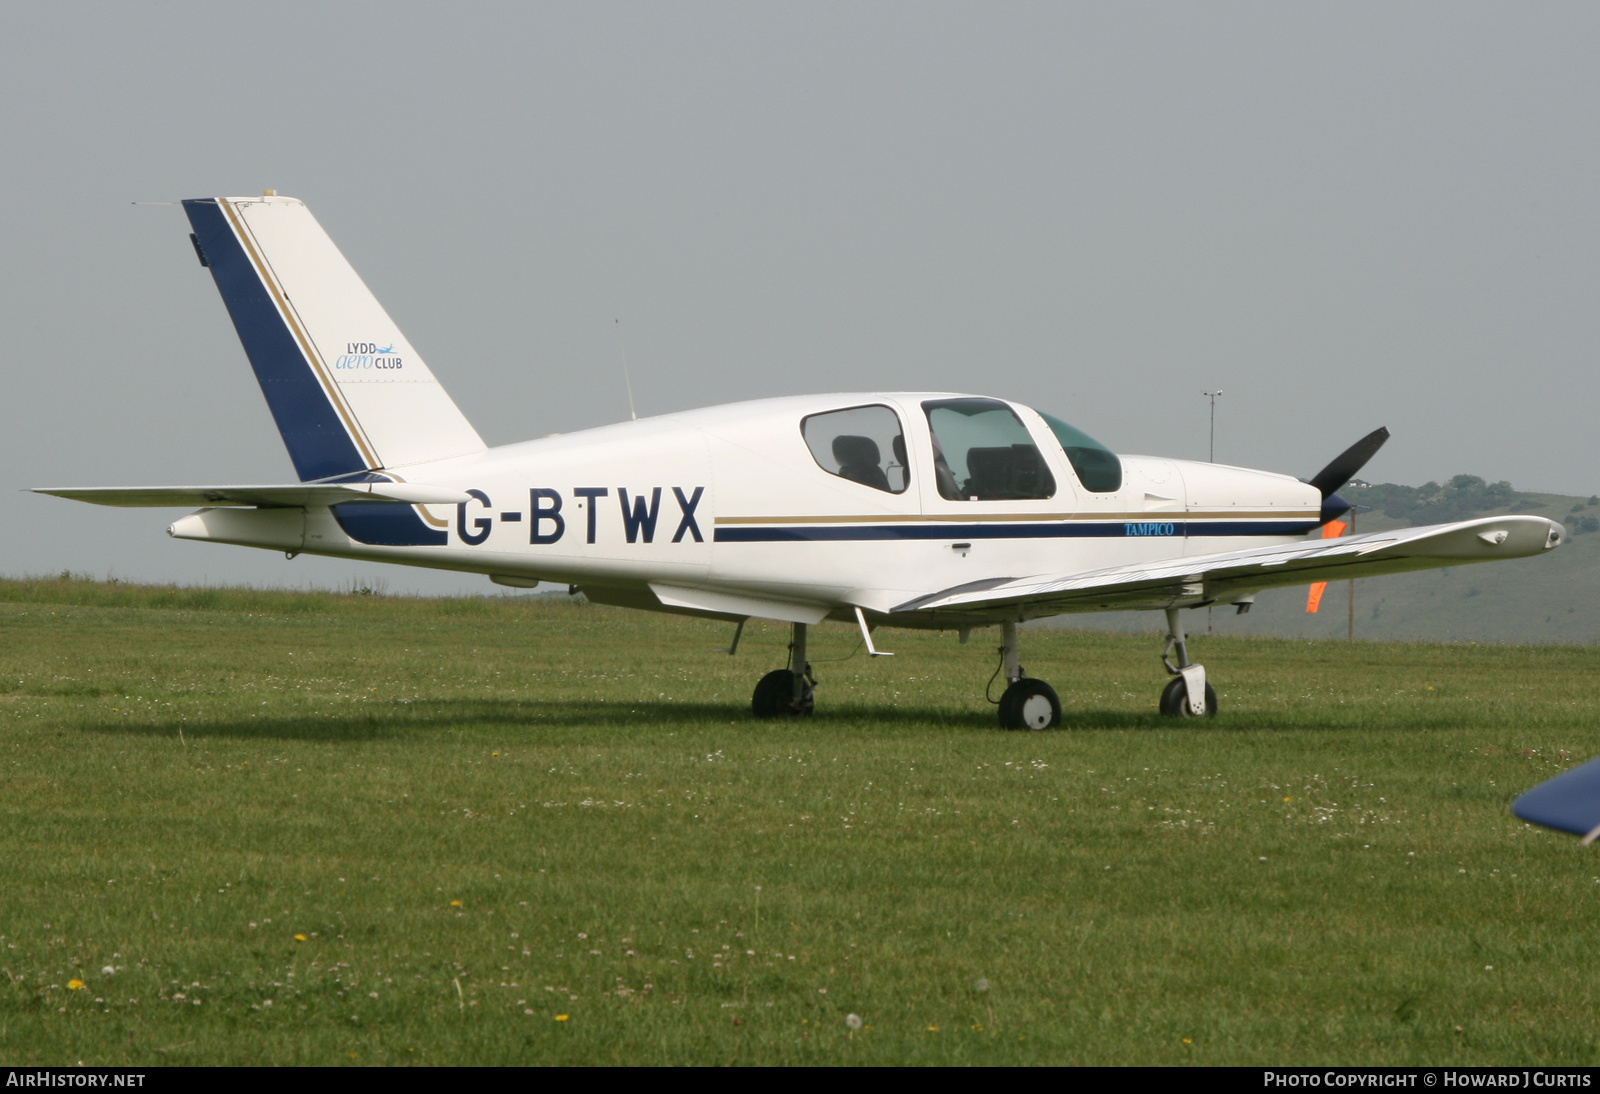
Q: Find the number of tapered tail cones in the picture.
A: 1